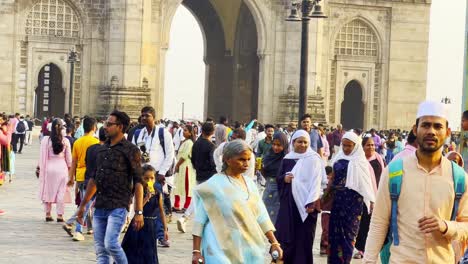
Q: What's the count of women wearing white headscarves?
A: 2